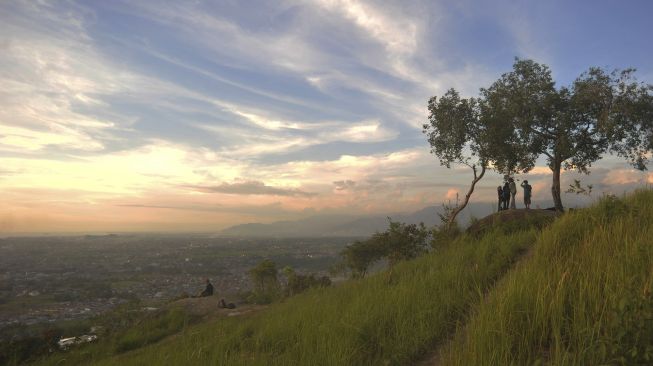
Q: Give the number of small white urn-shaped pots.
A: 0